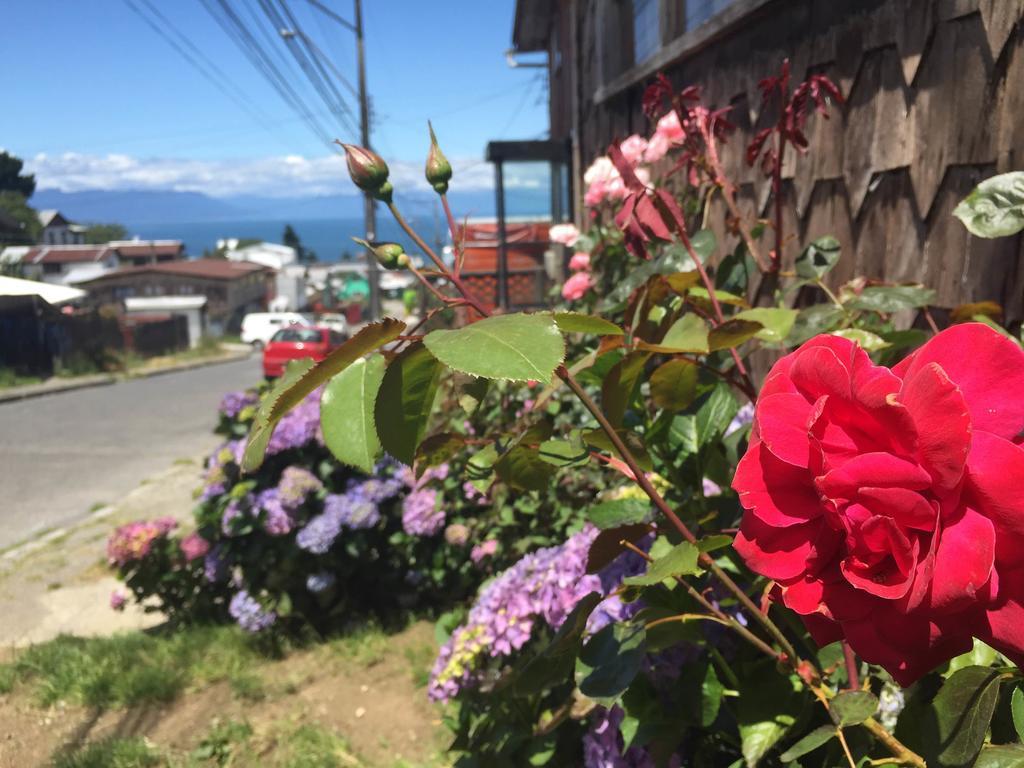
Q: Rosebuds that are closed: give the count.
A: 3